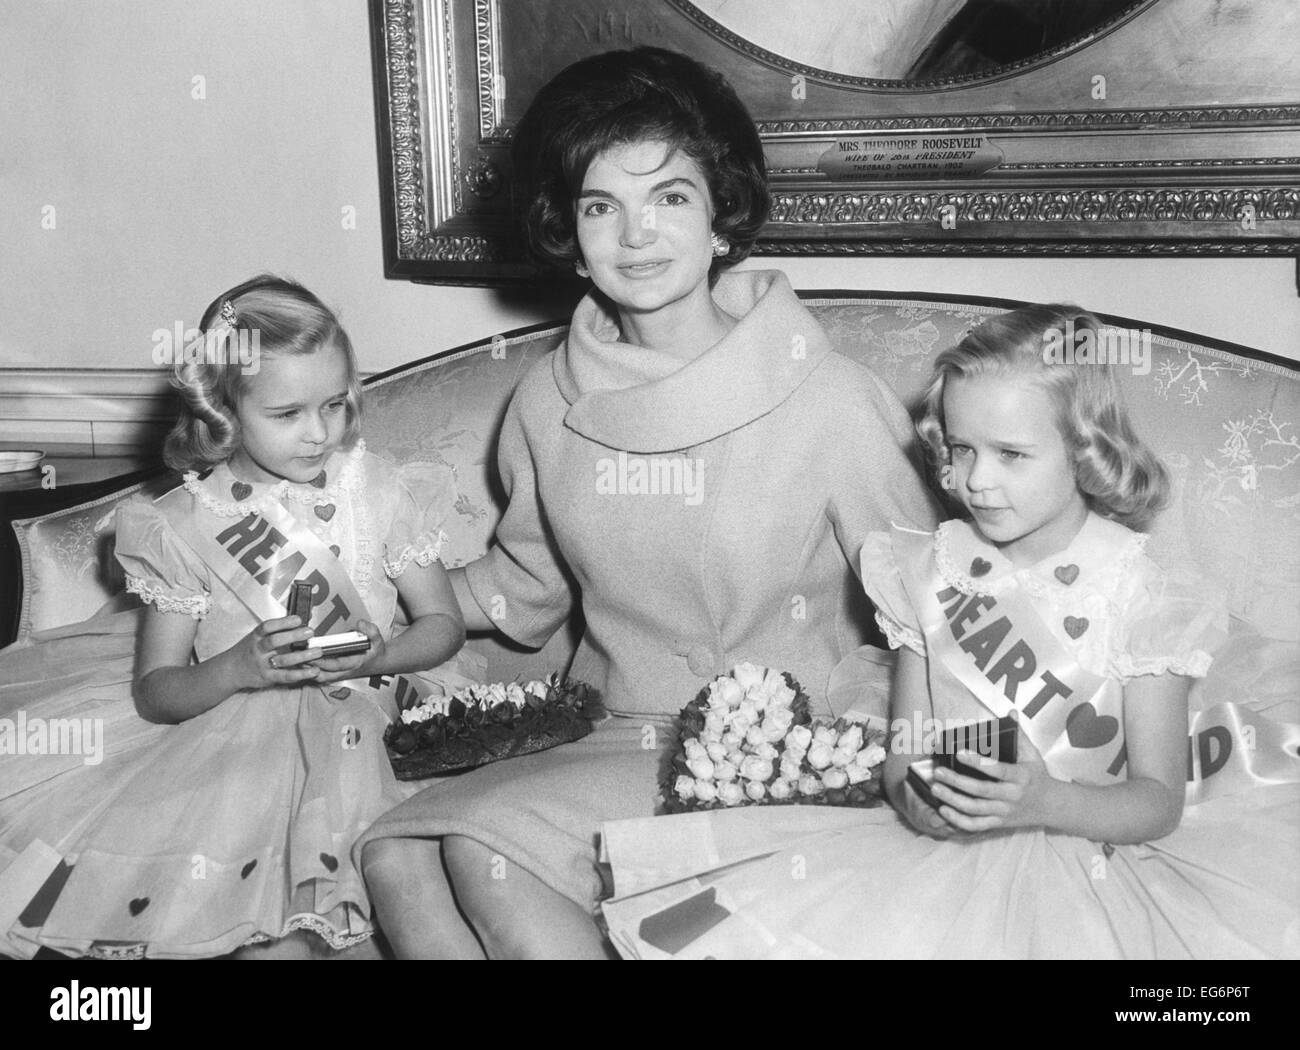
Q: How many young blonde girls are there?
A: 2